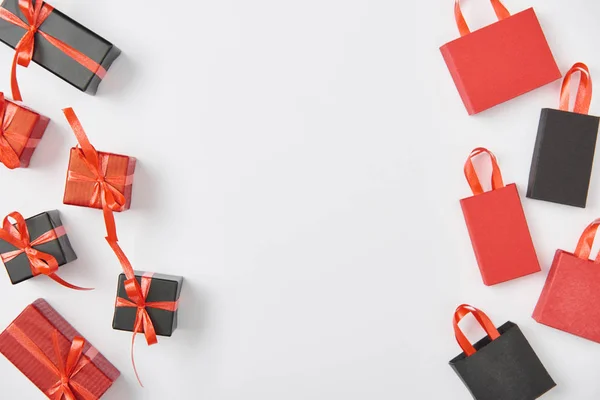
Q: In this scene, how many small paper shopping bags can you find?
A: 5